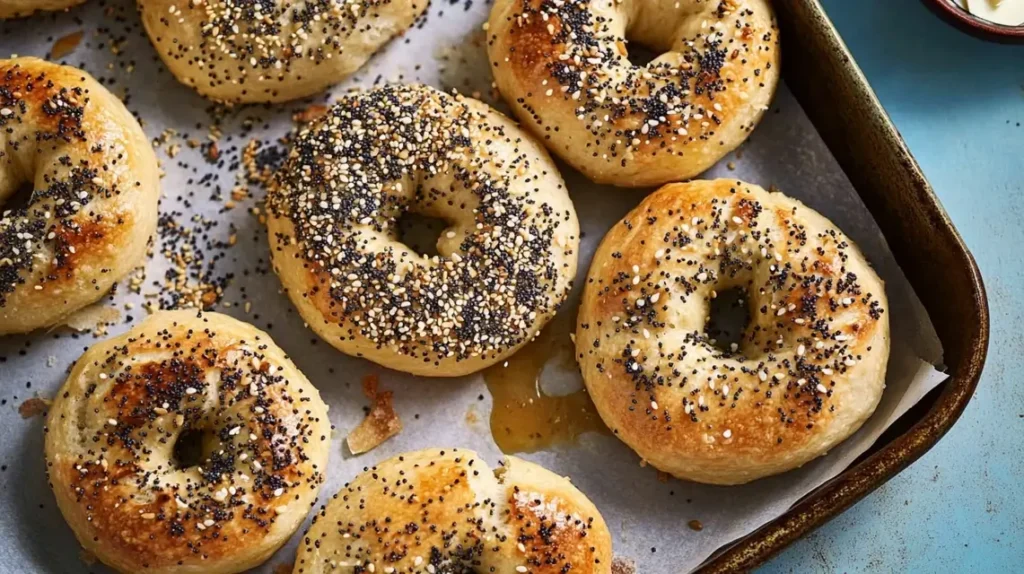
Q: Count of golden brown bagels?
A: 7